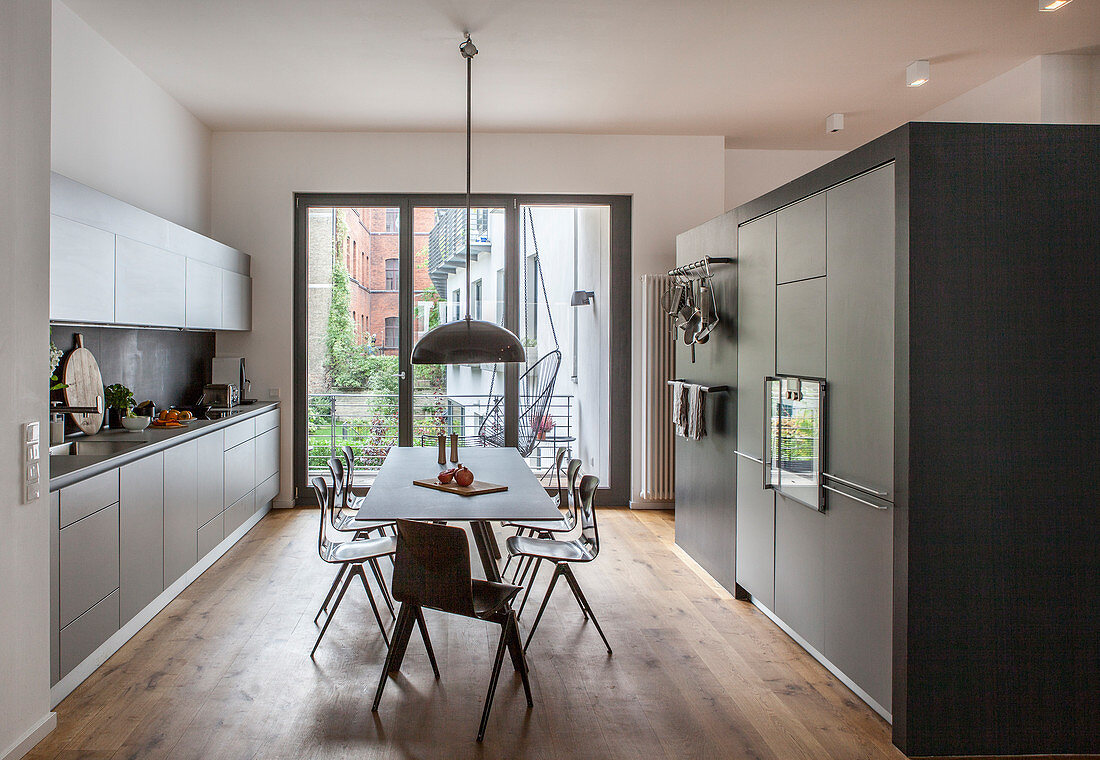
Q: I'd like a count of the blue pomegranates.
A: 0